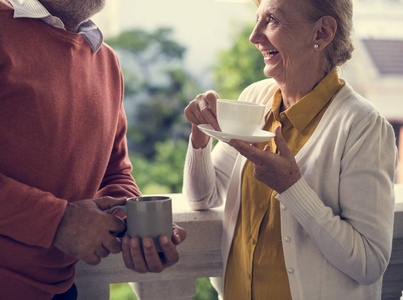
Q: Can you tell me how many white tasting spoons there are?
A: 0